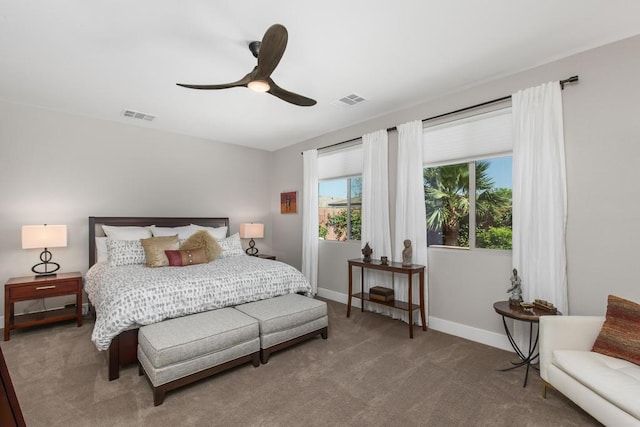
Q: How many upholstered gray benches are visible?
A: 2